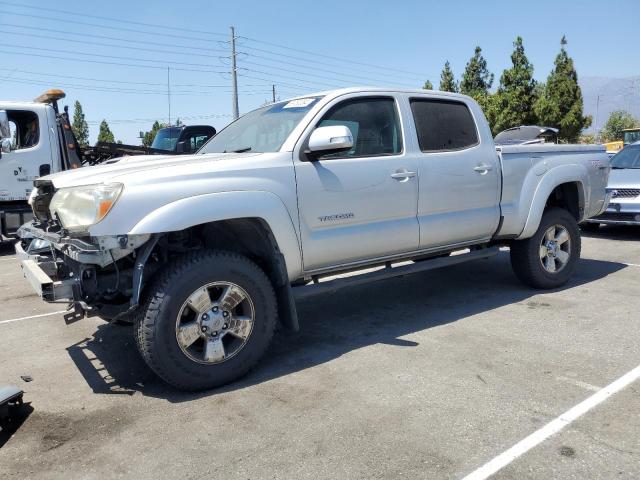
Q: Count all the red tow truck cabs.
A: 0